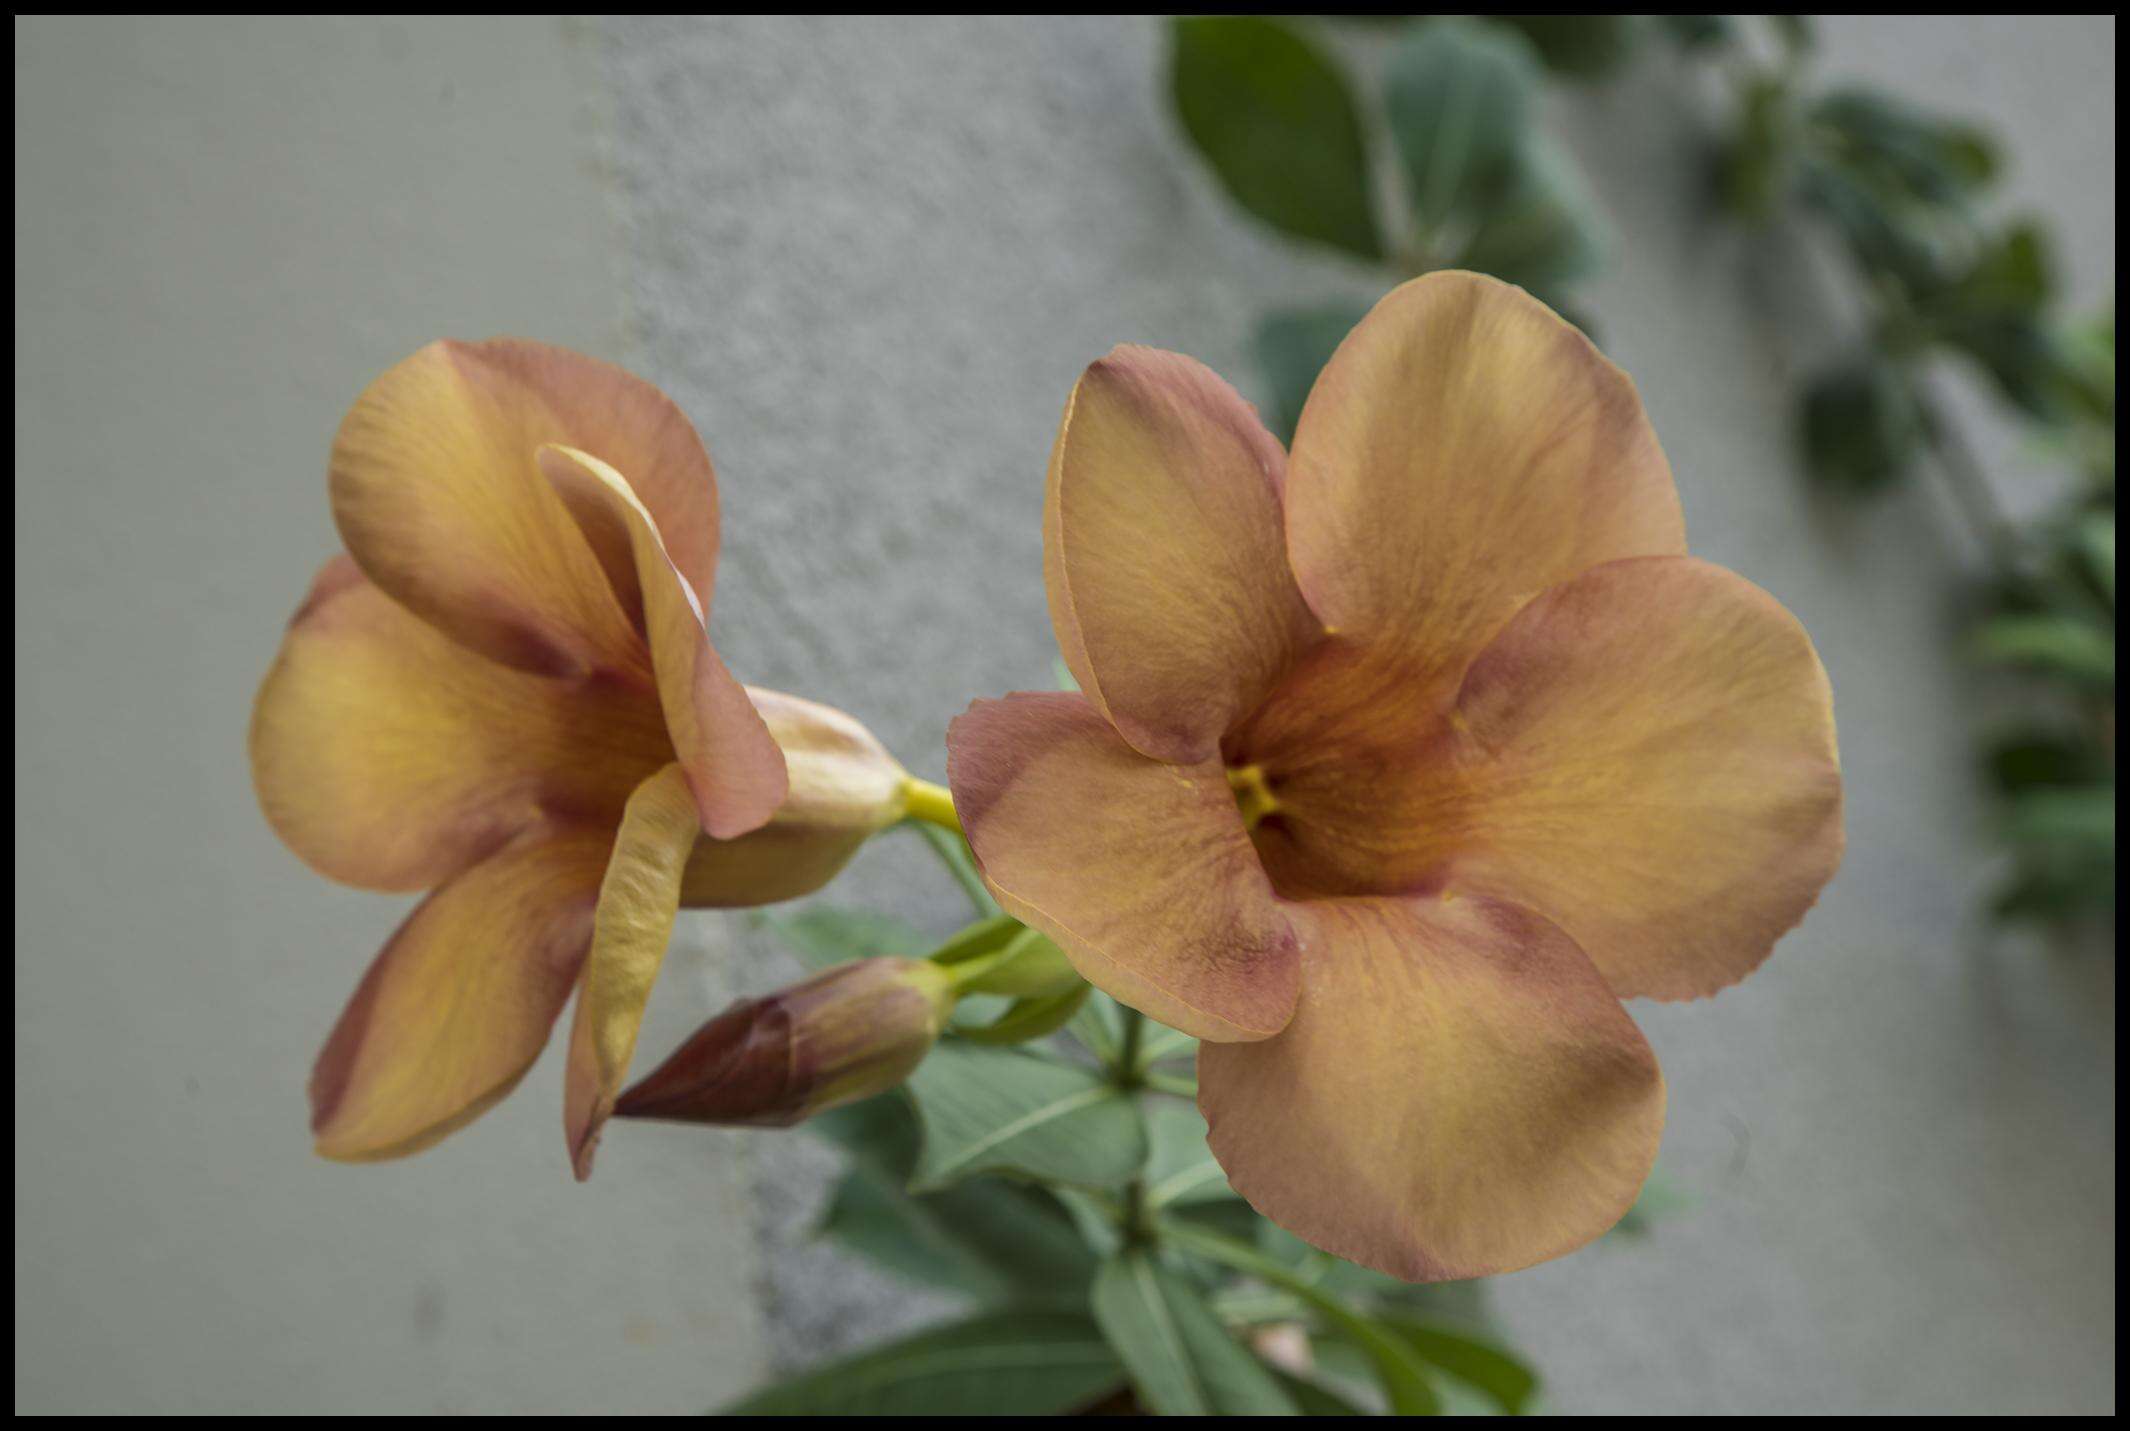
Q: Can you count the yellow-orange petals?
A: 10